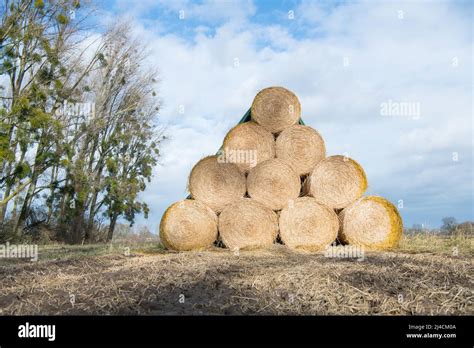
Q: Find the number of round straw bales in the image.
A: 10